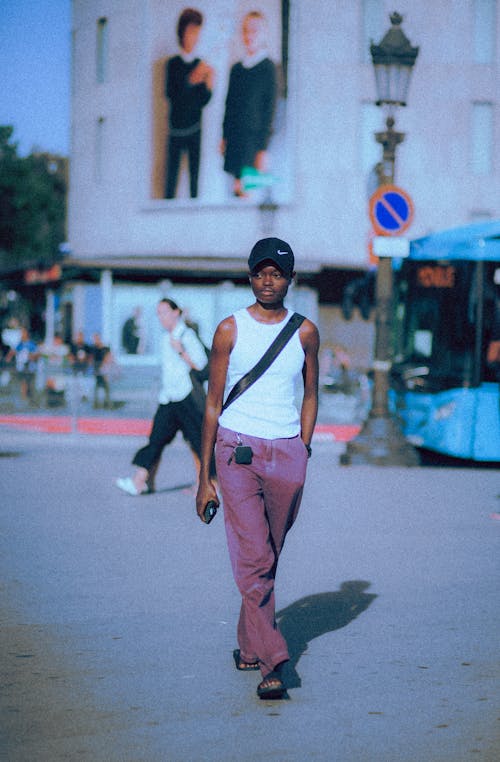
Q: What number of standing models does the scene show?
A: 2